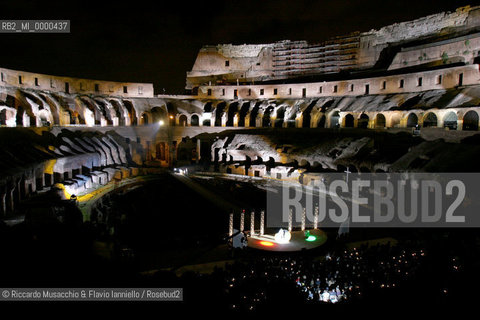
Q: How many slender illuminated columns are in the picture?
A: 7